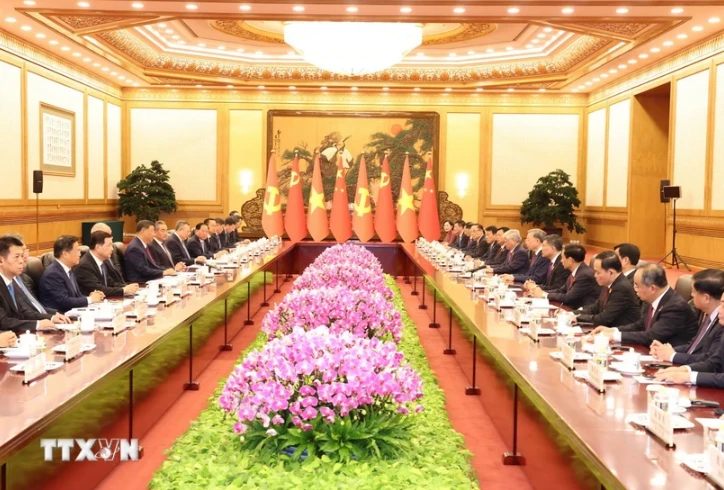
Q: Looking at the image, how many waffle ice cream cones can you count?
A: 0